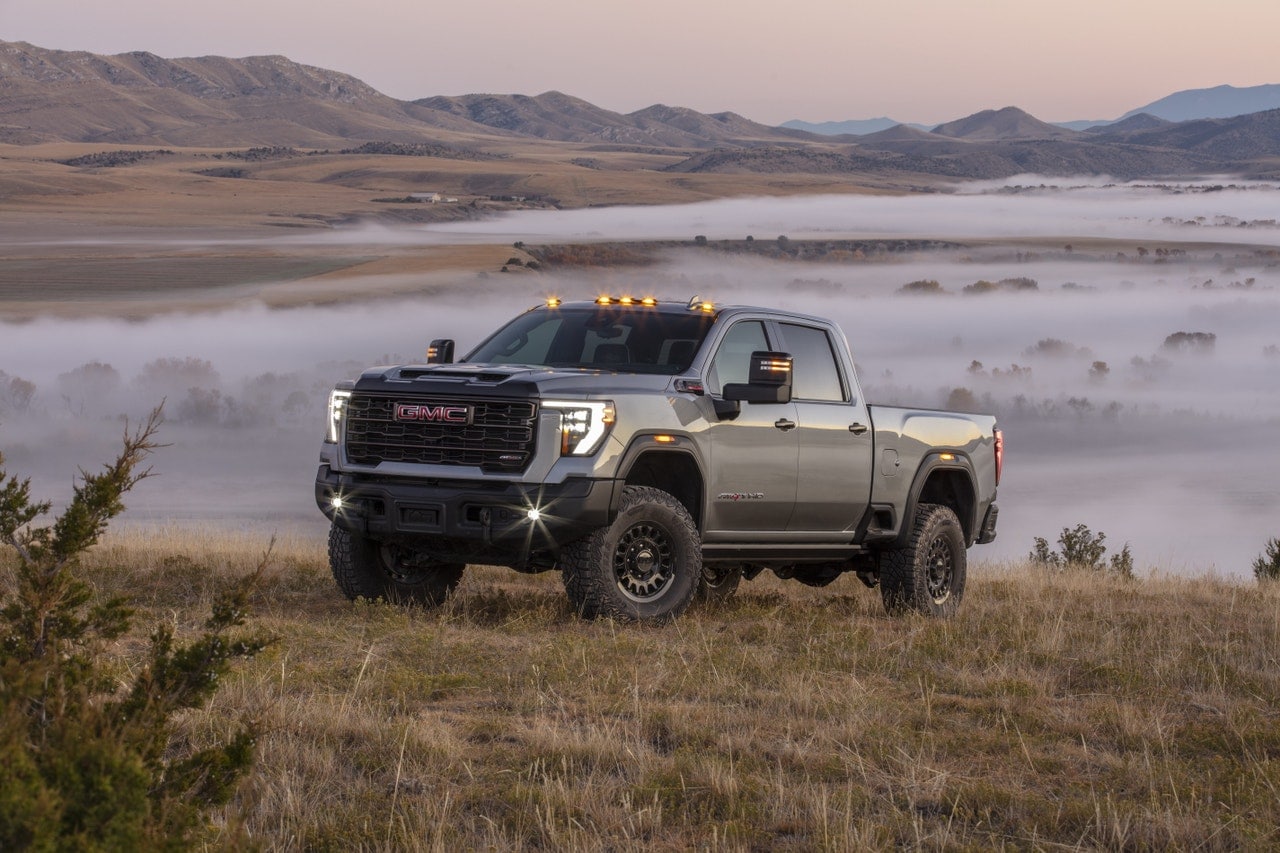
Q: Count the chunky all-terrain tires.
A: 4